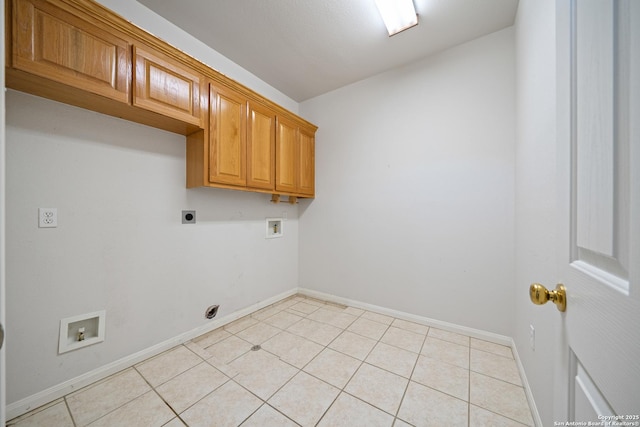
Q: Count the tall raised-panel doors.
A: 4